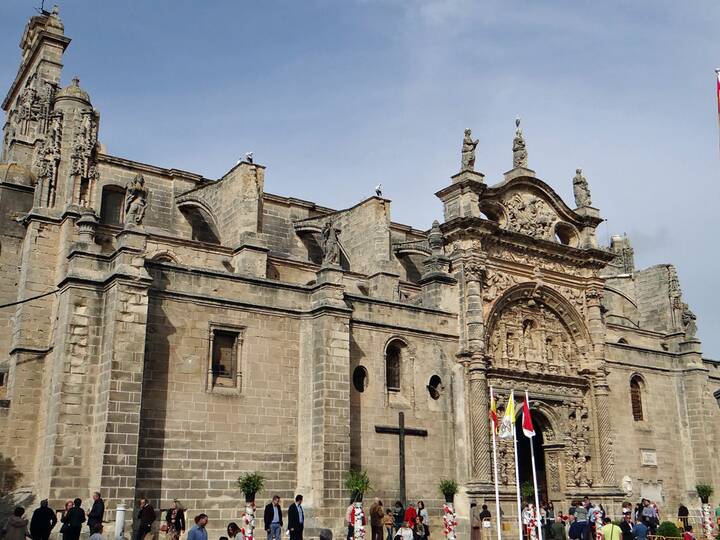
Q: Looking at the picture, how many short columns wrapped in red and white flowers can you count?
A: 6